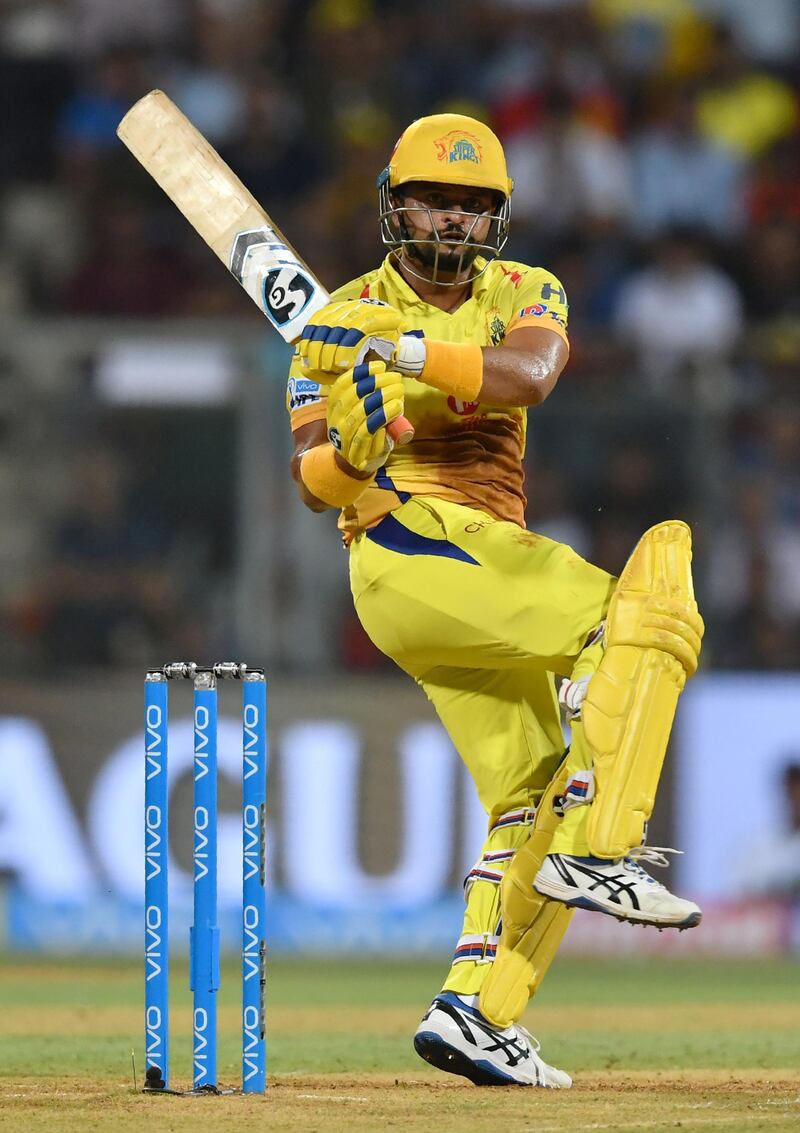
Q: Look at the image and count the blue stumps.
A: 3